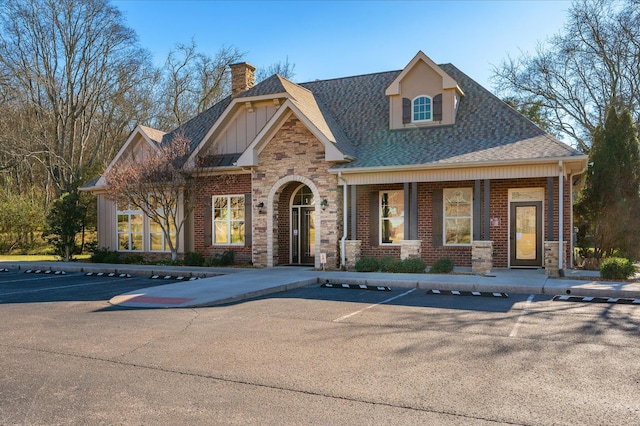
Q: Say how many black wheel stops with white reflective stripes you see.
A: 7